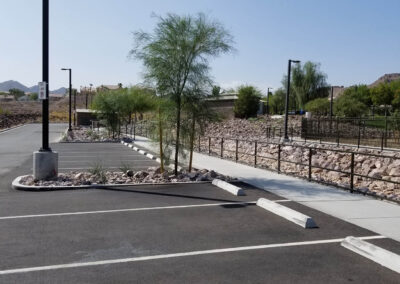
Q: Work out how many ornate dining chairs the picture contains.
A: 0